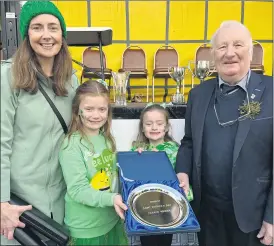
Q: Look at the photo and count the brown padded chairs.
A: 5